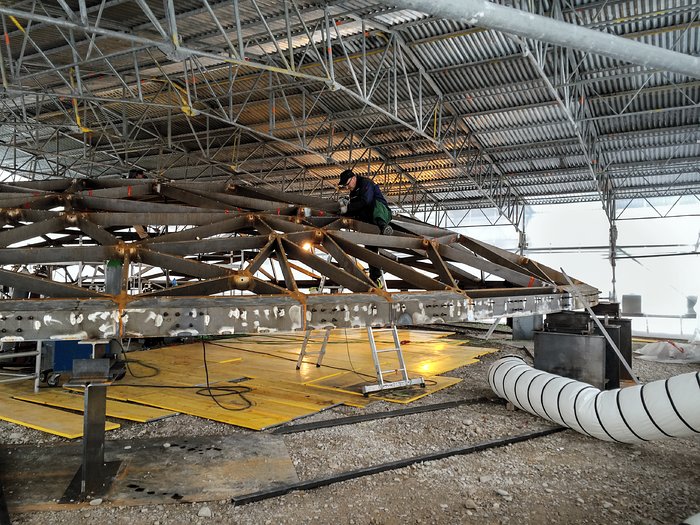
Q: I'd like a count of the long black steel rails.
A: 2